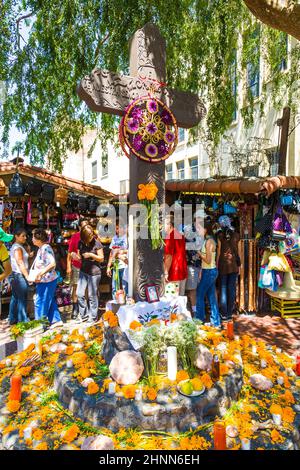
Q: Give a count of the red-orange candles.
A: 4